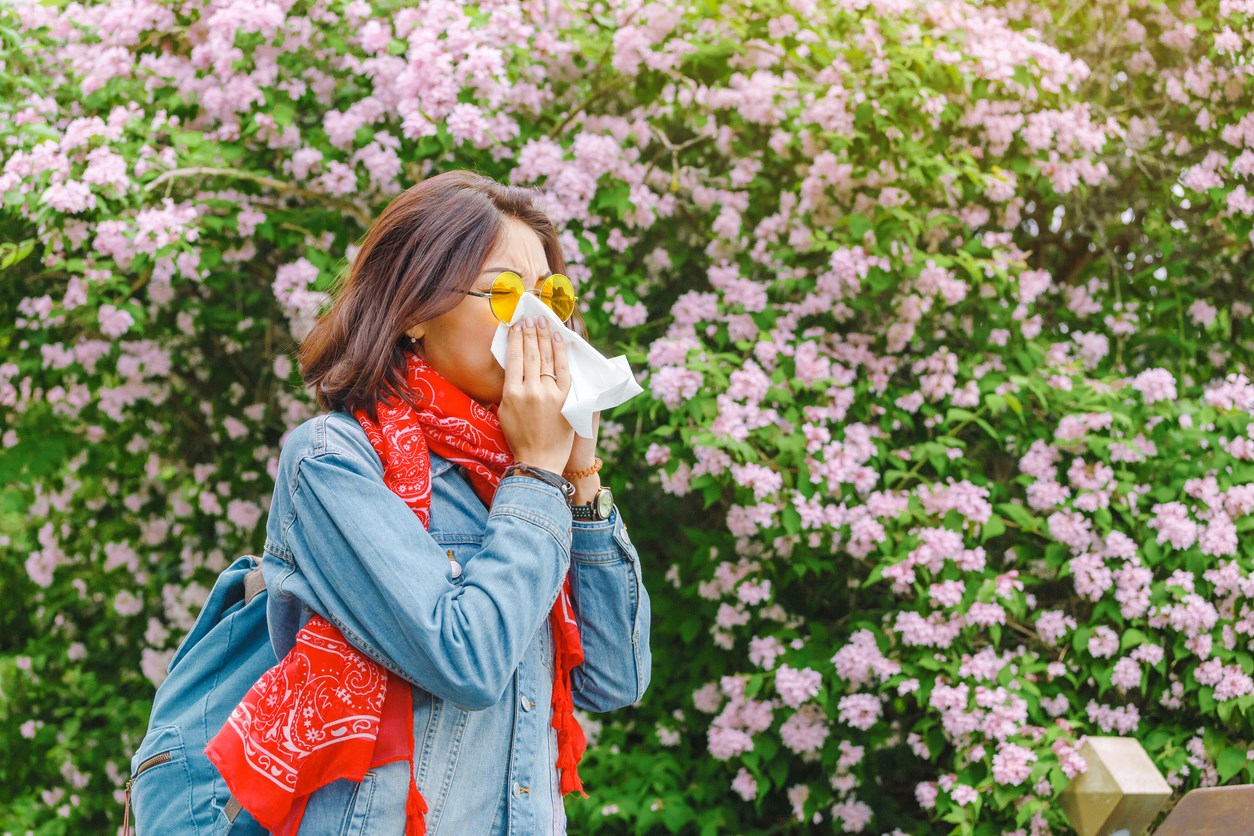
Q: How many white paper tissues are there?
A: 1